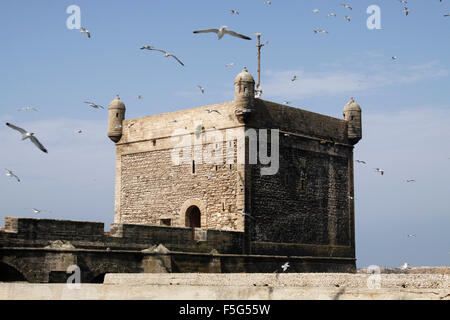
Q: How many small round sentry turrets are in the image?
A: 3